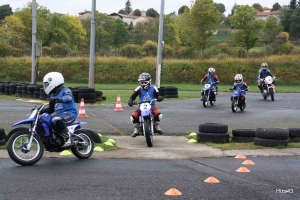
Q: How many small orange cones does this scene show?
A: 5